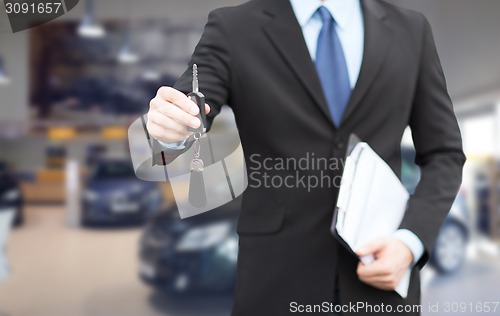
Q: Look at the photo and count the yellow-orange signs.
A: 2